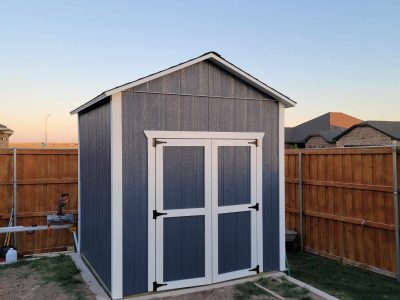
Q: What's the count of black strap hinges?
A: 6